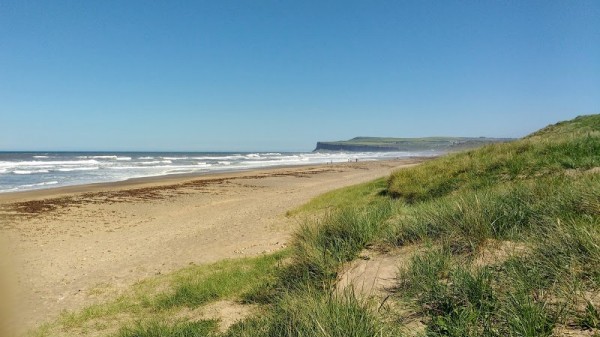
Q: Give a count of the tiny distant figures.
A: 5